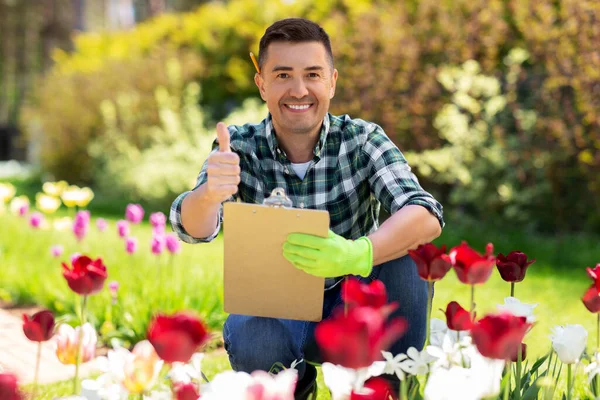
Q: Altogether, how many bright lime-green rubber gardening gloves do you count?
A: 1